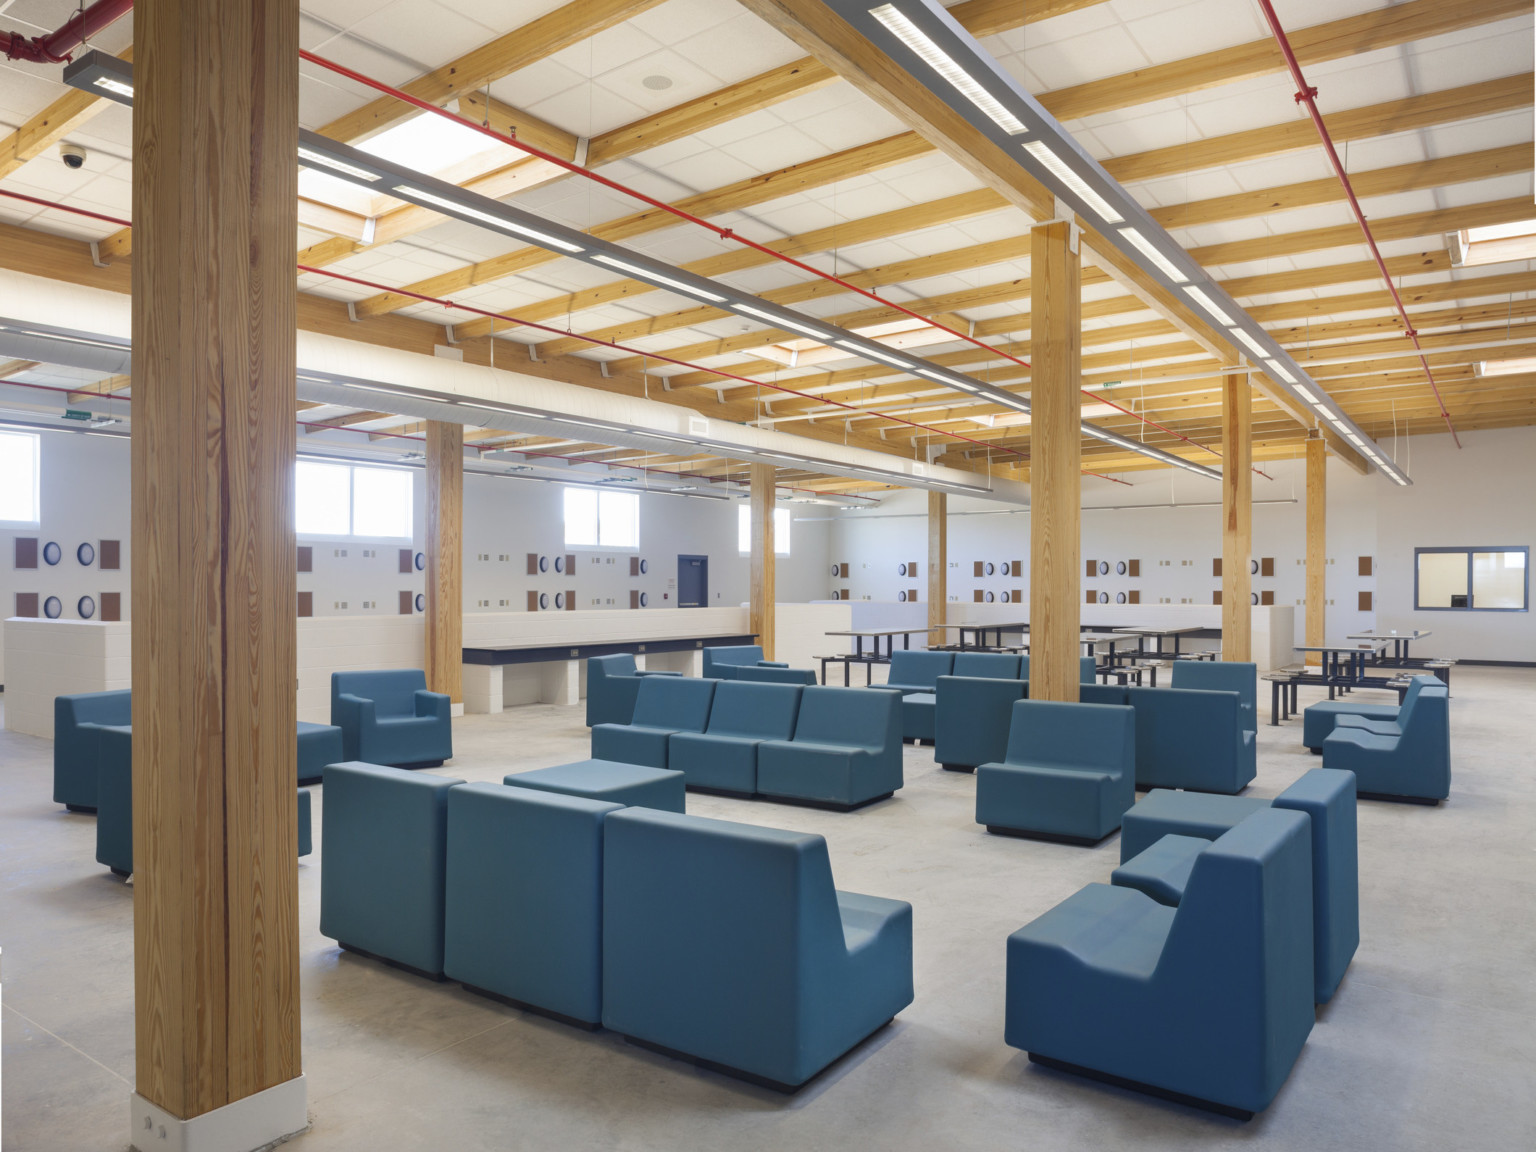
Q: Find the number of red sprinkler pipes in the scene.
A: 5